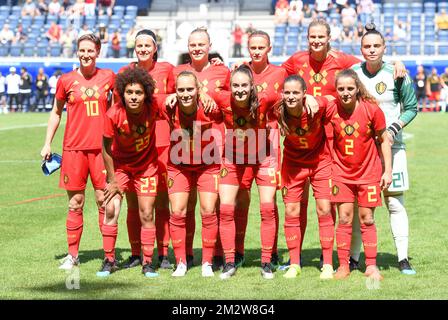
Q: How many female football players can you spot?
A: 11